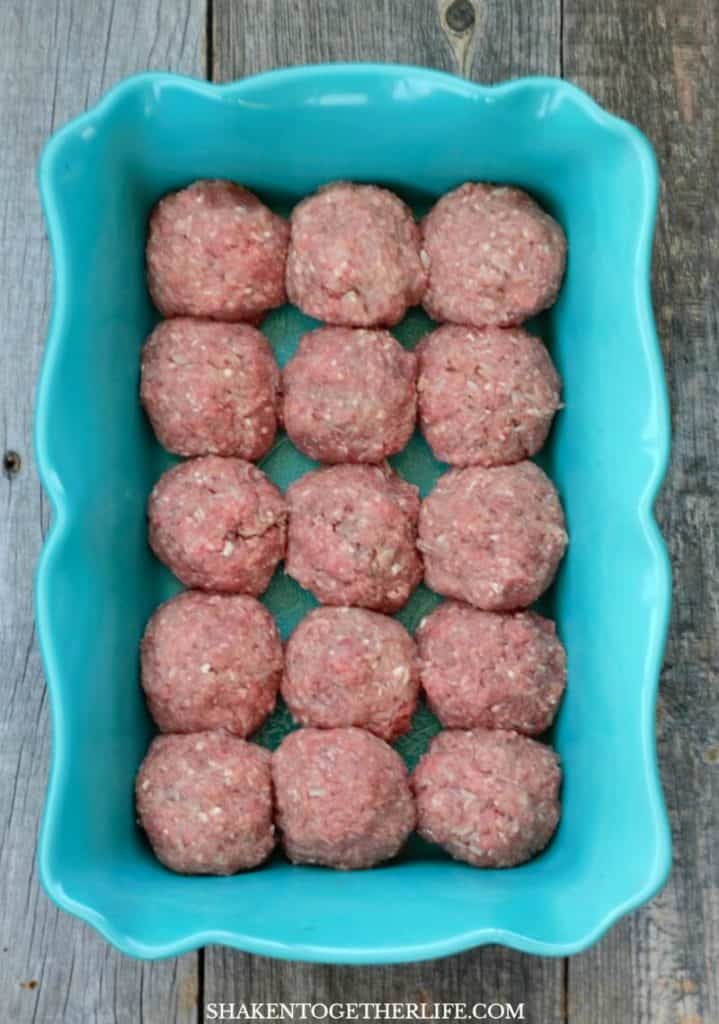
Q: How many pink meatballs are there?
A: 15